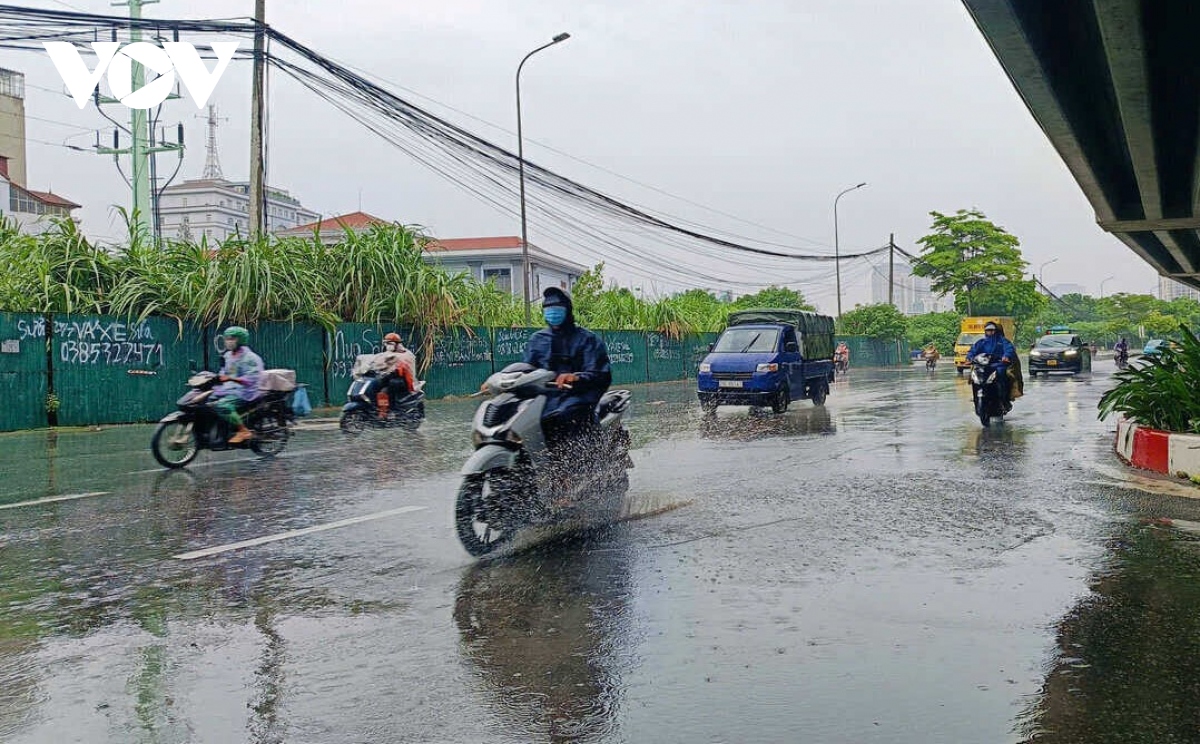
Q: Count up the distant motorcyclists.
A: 3